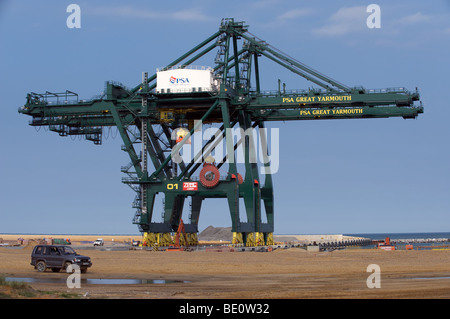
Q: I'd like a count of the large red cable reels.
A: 2